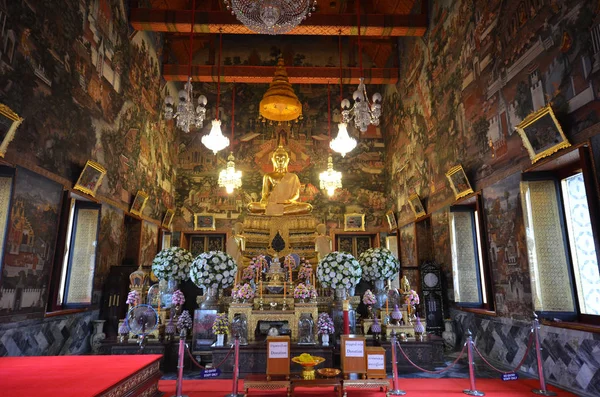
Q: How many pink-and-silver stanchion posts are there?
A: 5